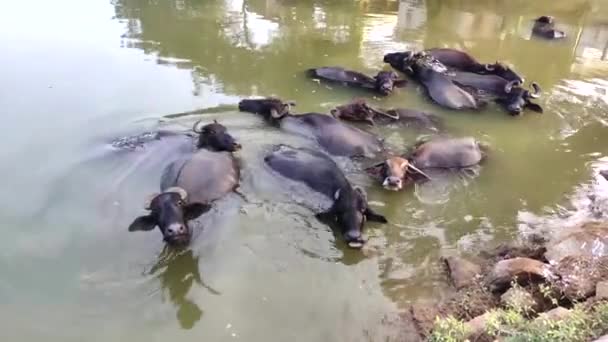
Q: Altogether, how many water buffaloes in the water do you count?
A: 11